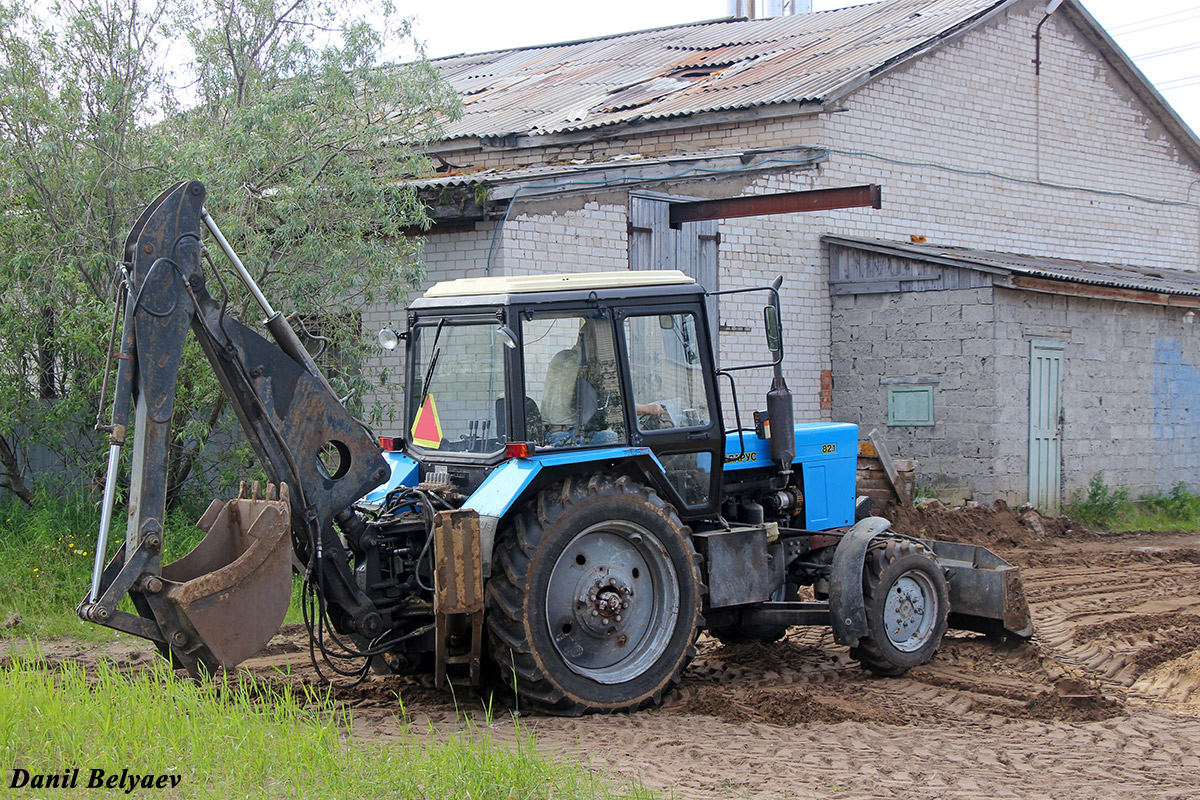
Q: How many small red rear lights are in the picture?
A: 2